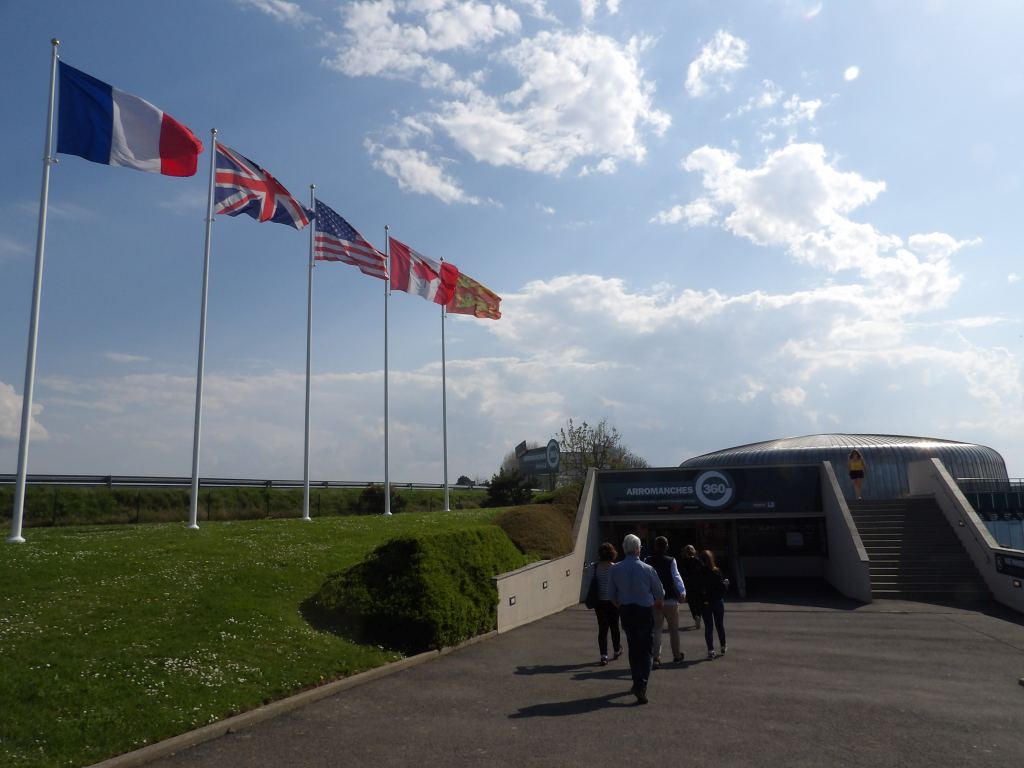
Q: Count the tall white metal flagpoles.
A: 5